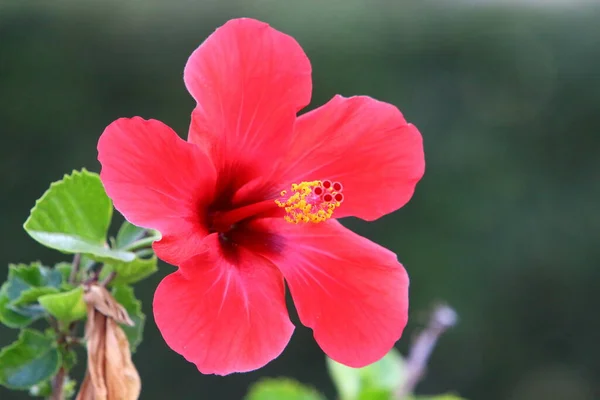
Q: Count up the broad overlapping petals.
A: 5